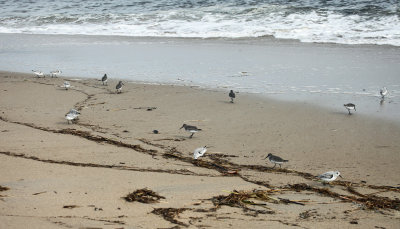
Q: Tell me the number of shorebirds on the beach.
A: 13